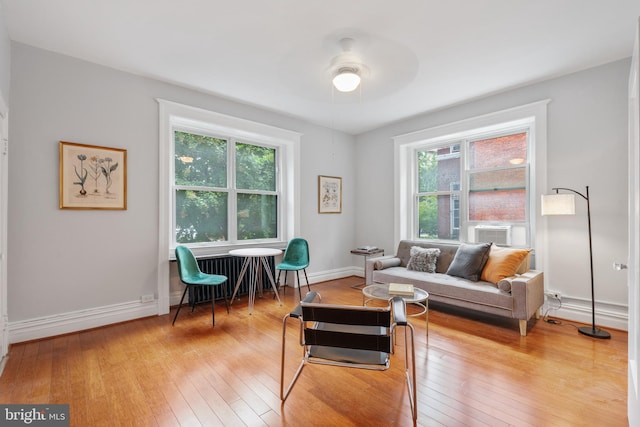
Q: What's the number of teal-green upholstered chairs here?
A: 2